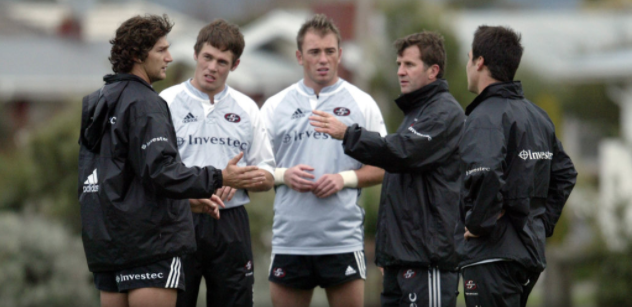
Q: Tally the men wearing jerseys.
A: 2